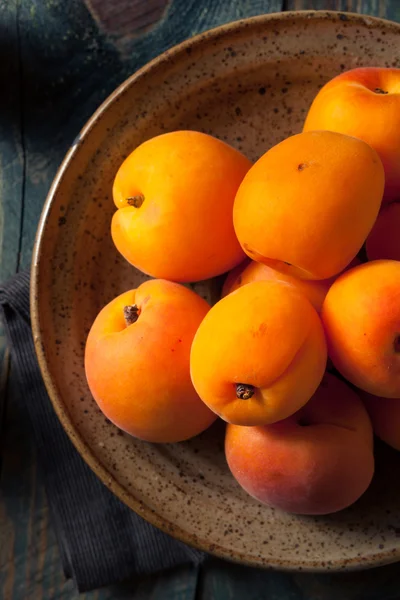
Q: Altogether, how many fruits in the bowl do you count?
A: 10